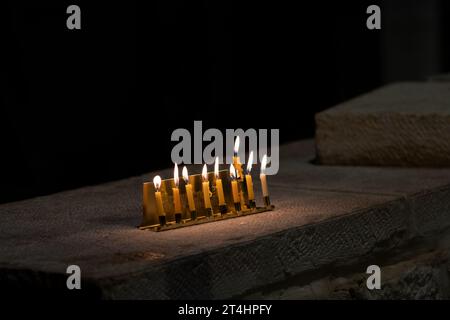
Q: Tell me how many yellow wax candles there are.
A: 9